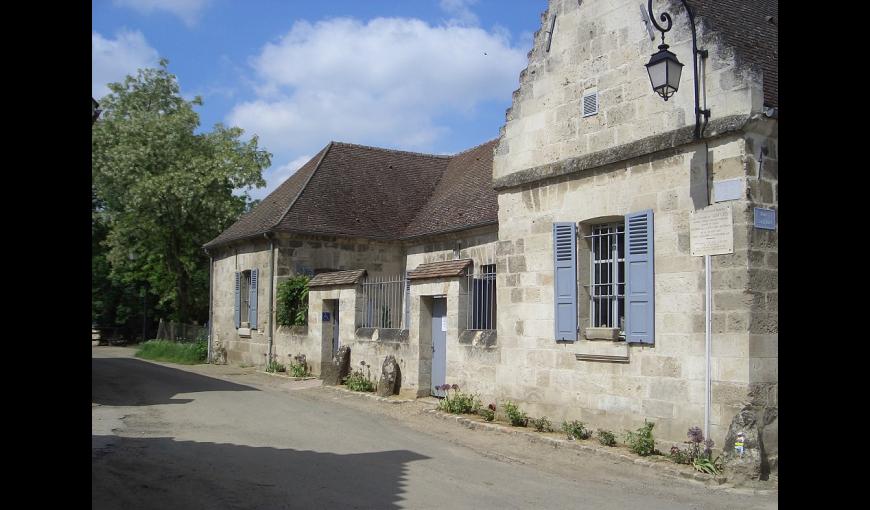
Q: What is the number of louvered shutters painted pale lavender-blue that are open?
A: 4